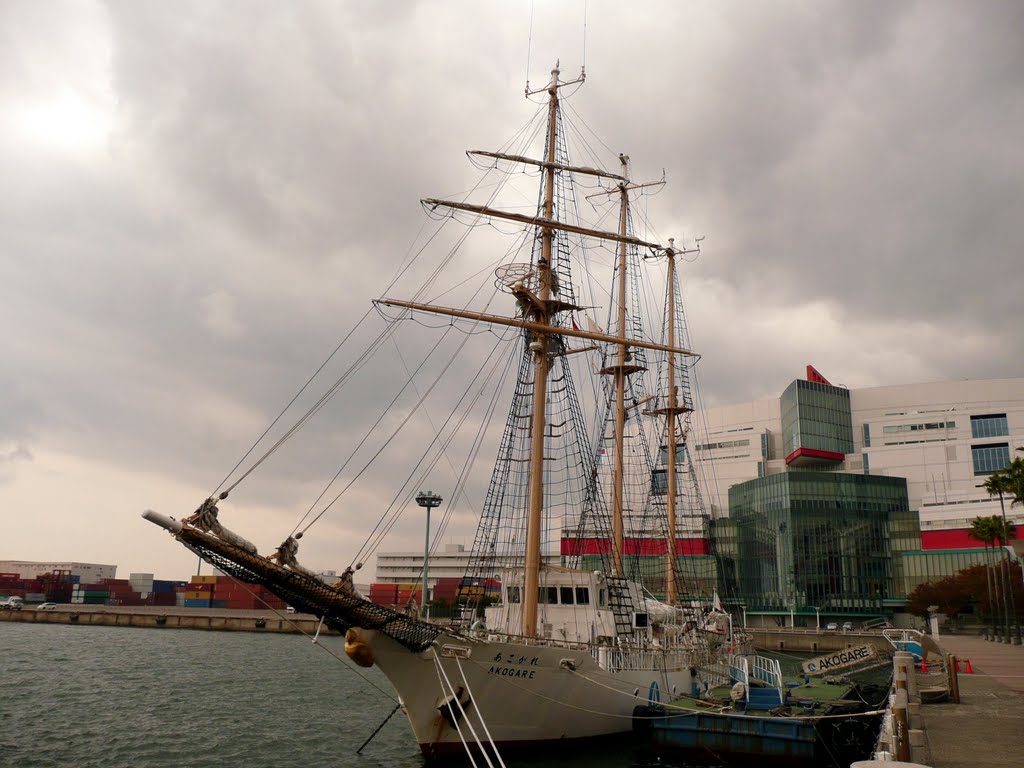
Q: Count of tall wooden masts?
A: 3